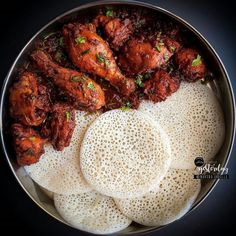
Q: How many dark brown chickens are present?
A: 9